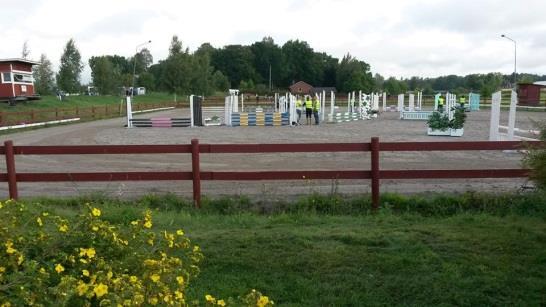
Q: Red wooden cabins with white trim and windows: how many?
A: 1